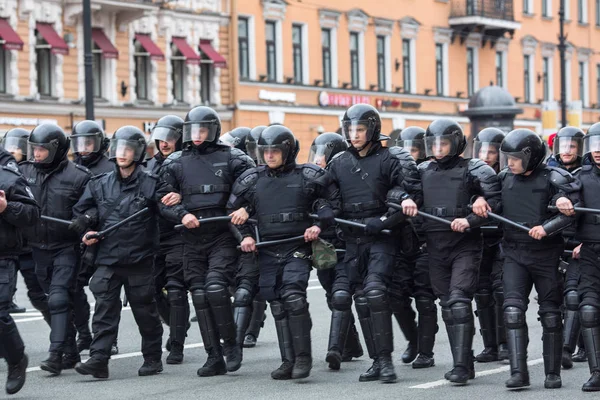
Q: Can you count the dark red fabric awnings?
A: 6